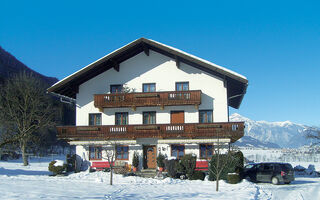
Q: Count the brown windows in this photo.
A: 1